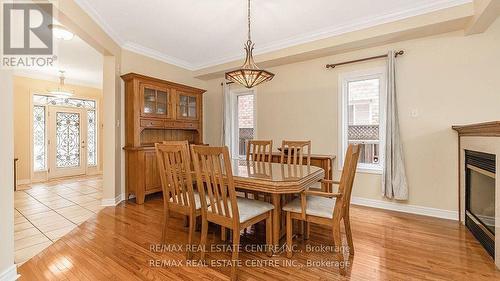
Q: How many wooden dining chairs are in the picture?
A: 6